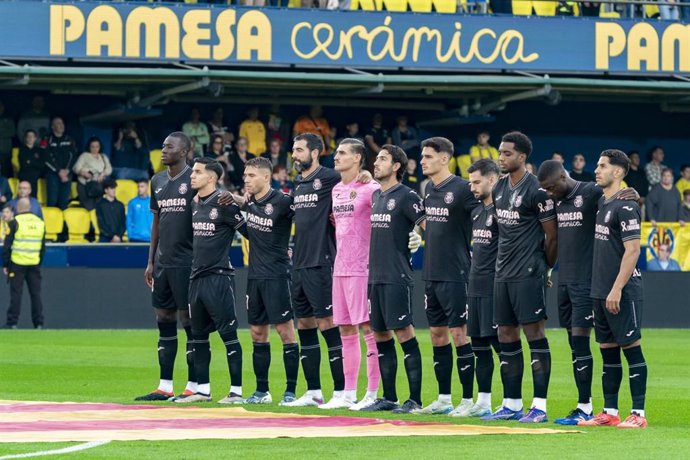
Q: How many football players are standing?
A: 11